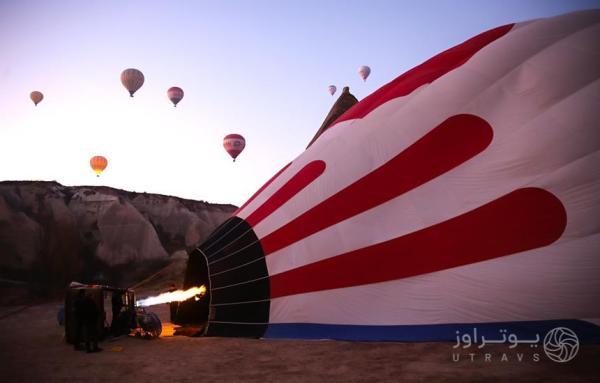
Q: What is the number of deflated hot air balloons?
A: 1